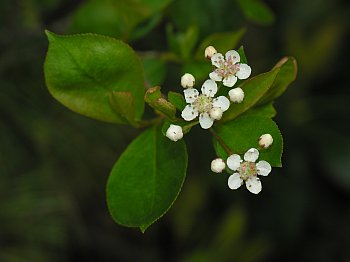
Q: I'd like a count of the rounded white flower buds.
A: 7